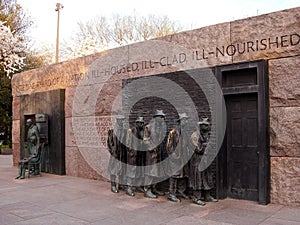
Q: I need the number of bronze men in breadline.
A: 5